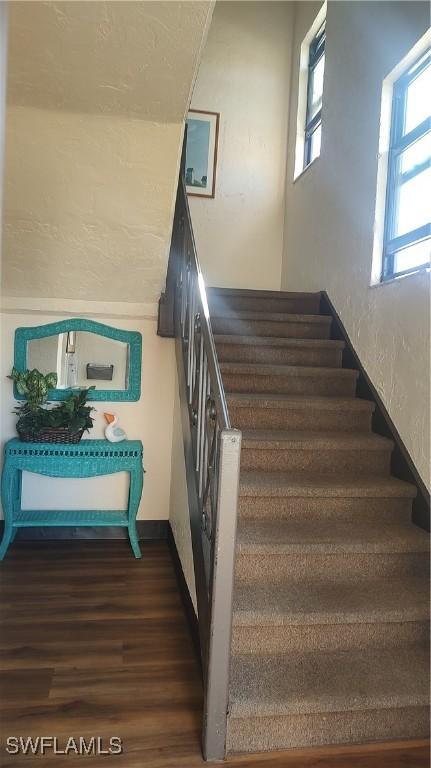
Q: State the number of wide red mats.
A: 0